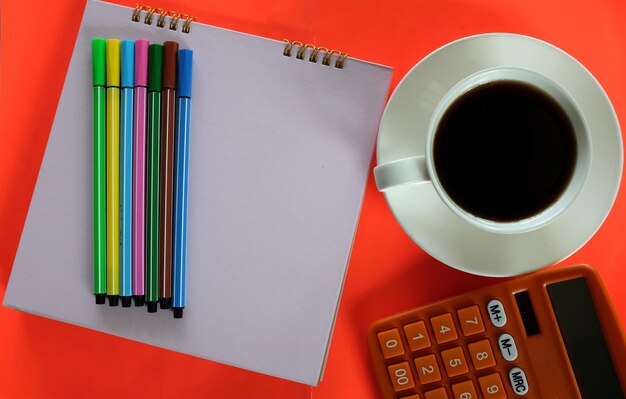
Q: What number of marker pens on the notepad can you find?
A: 7